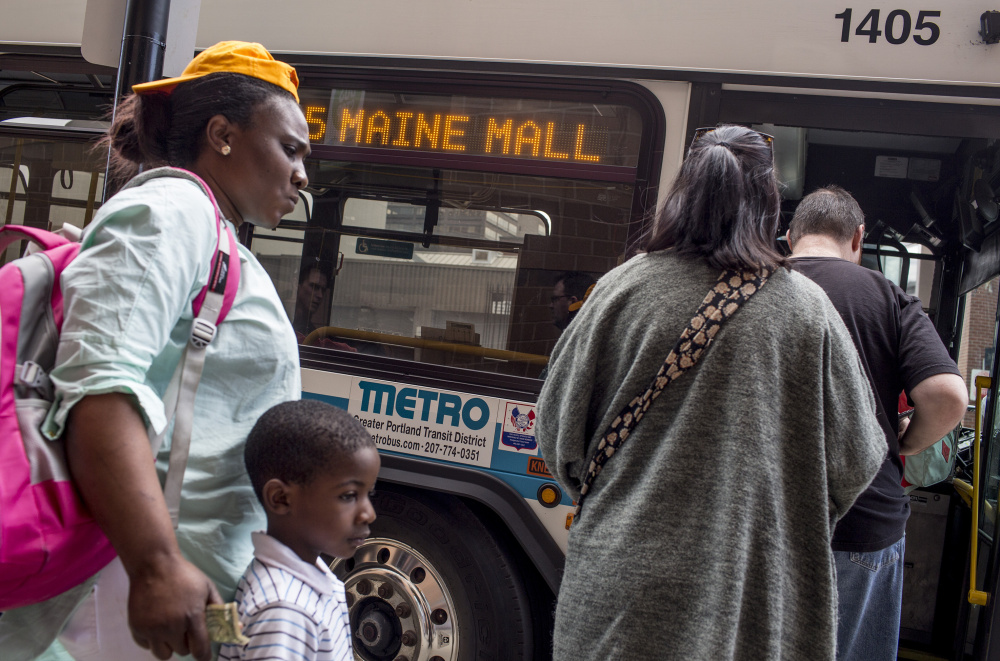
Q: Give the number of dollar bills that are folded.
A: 1